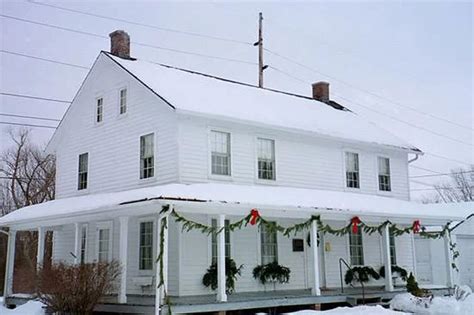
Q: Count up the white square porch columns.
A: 9